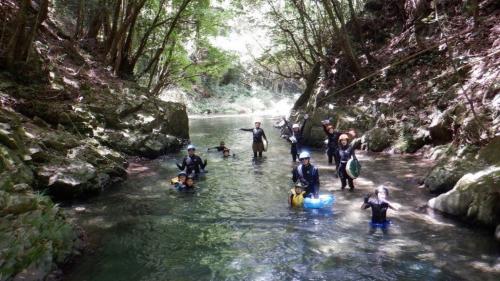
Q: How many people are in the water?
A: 12